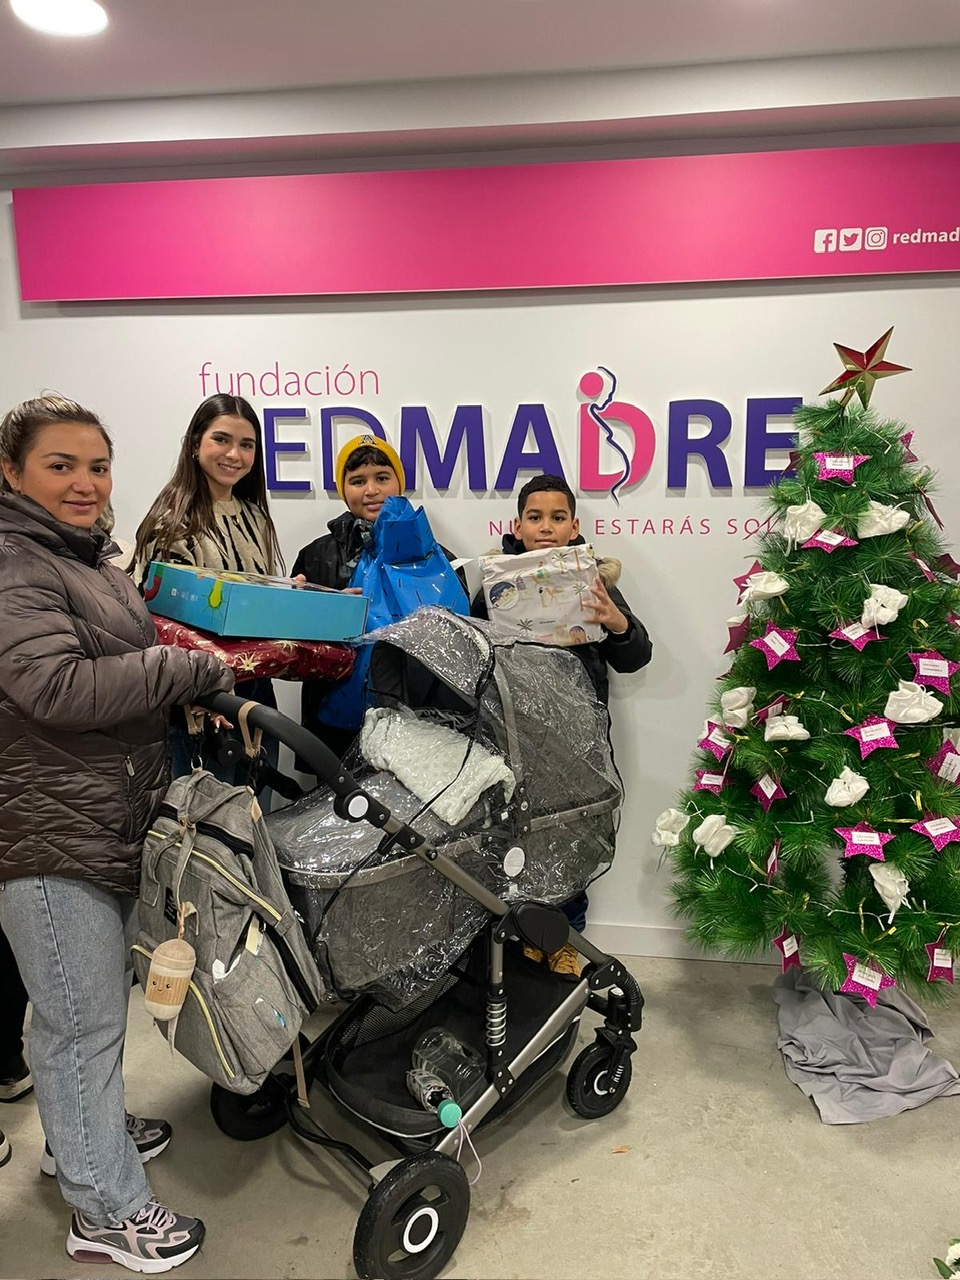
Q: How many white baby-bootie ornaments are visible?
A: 11